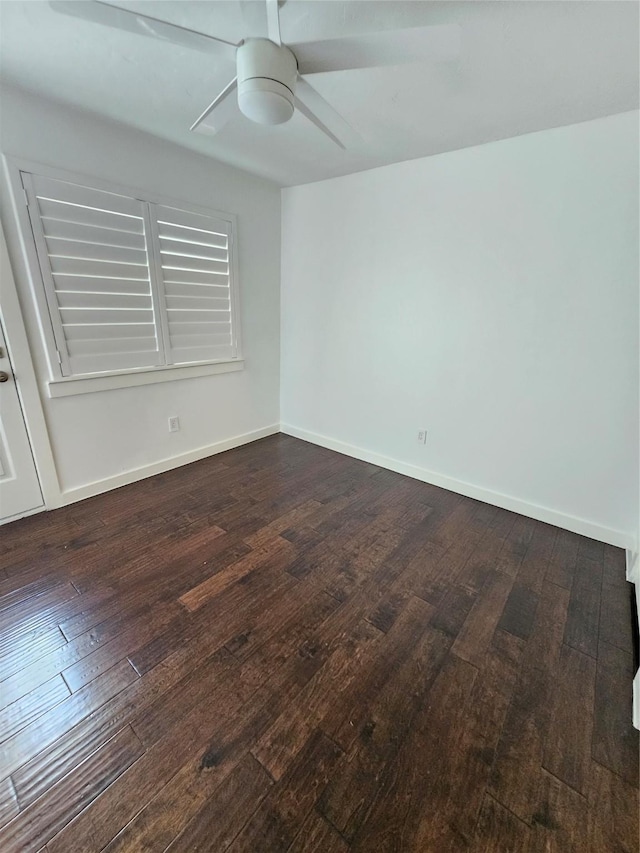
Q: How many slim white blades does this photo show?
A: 5